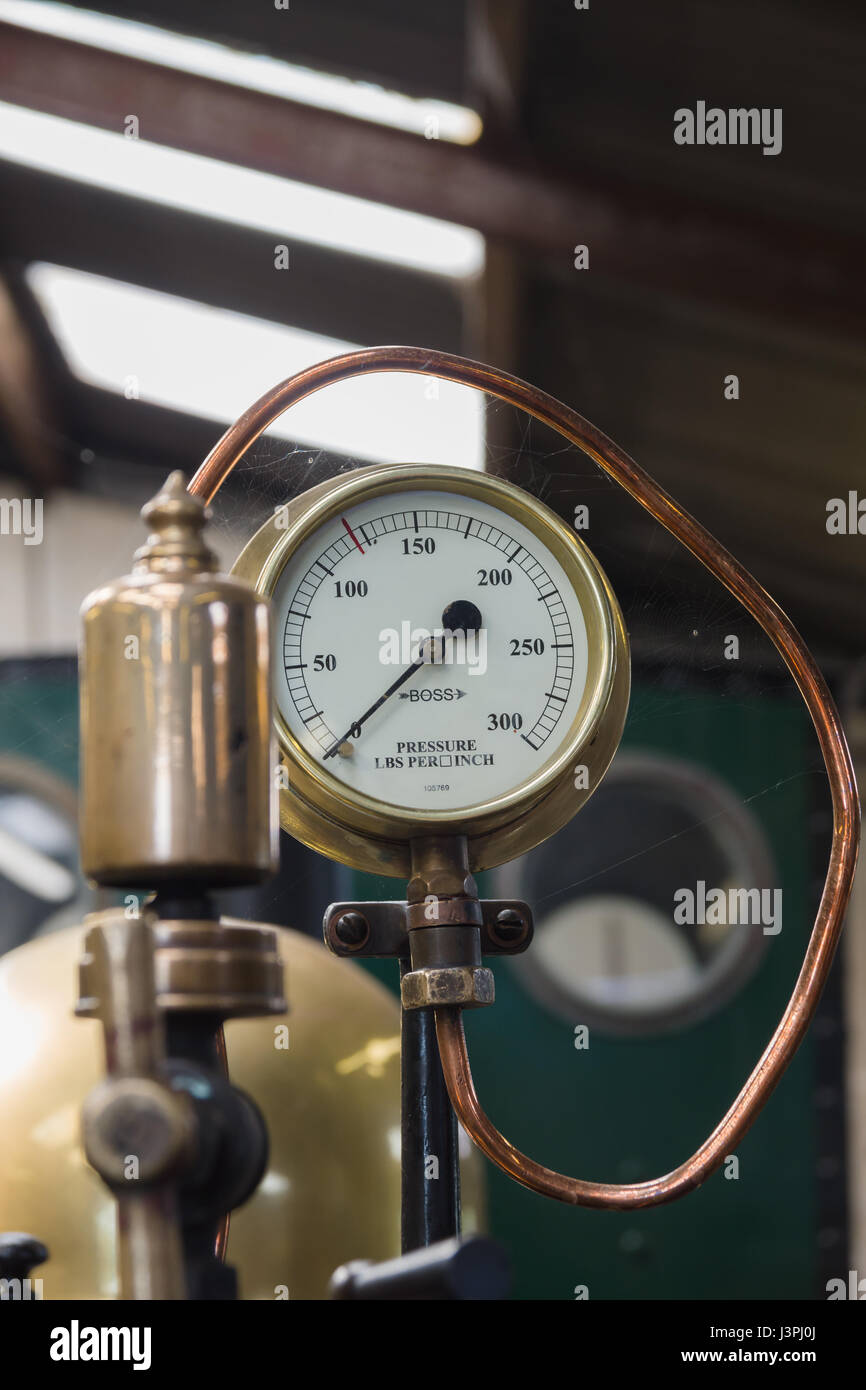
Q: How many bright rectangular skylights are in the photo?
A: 3